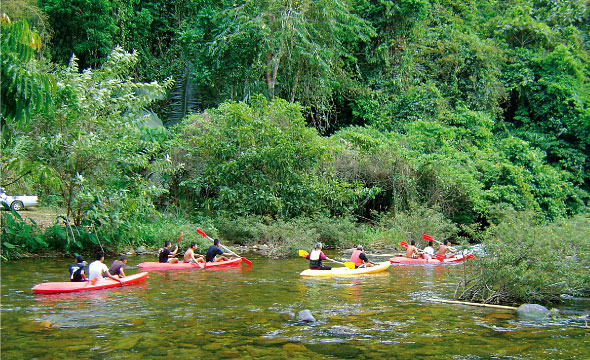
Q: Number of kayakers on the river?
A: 11